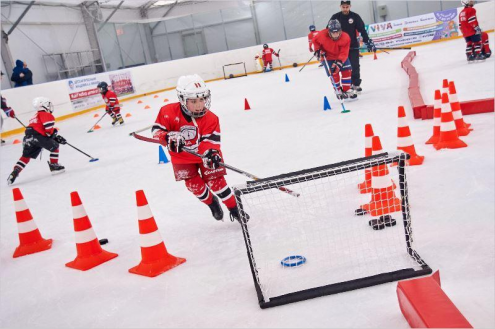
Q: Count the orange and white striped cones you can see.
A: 10